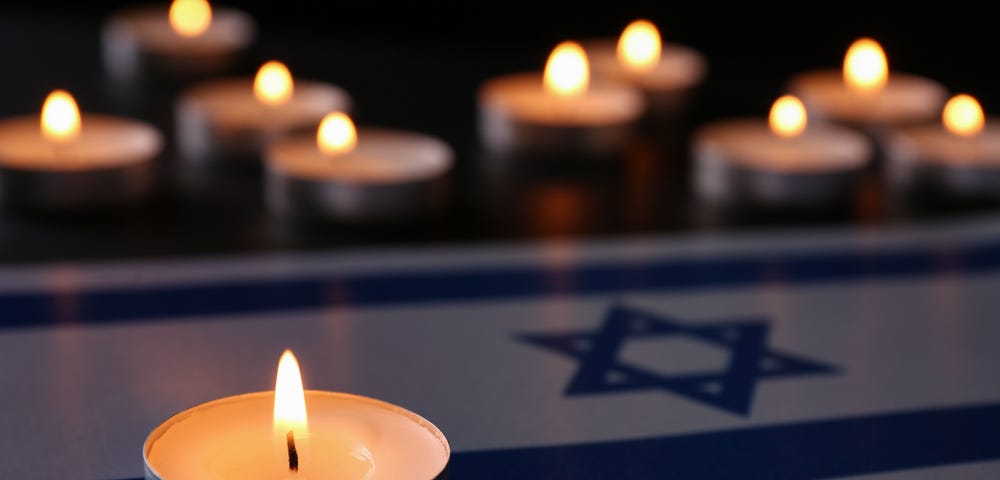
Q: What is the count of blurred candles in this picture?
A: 9